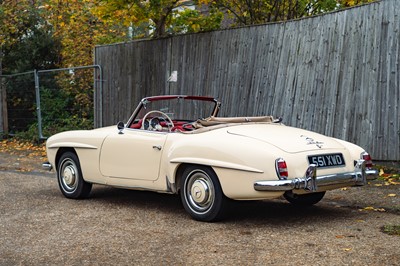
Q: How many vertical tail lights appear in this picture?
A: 2